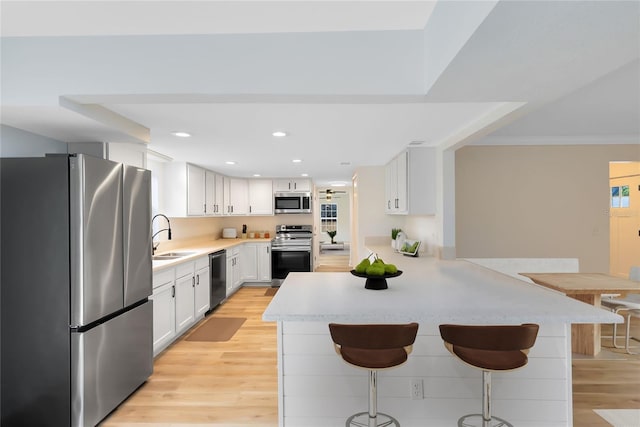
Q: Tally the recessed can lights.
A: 6